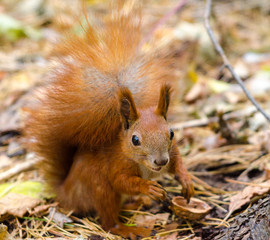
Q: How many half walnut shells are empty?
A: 1